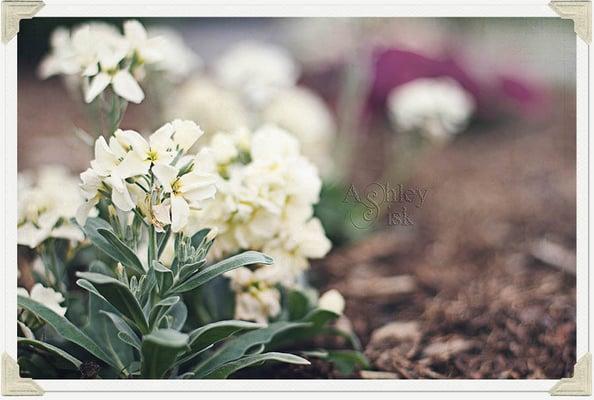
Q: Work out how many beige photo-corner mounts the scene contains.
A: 4